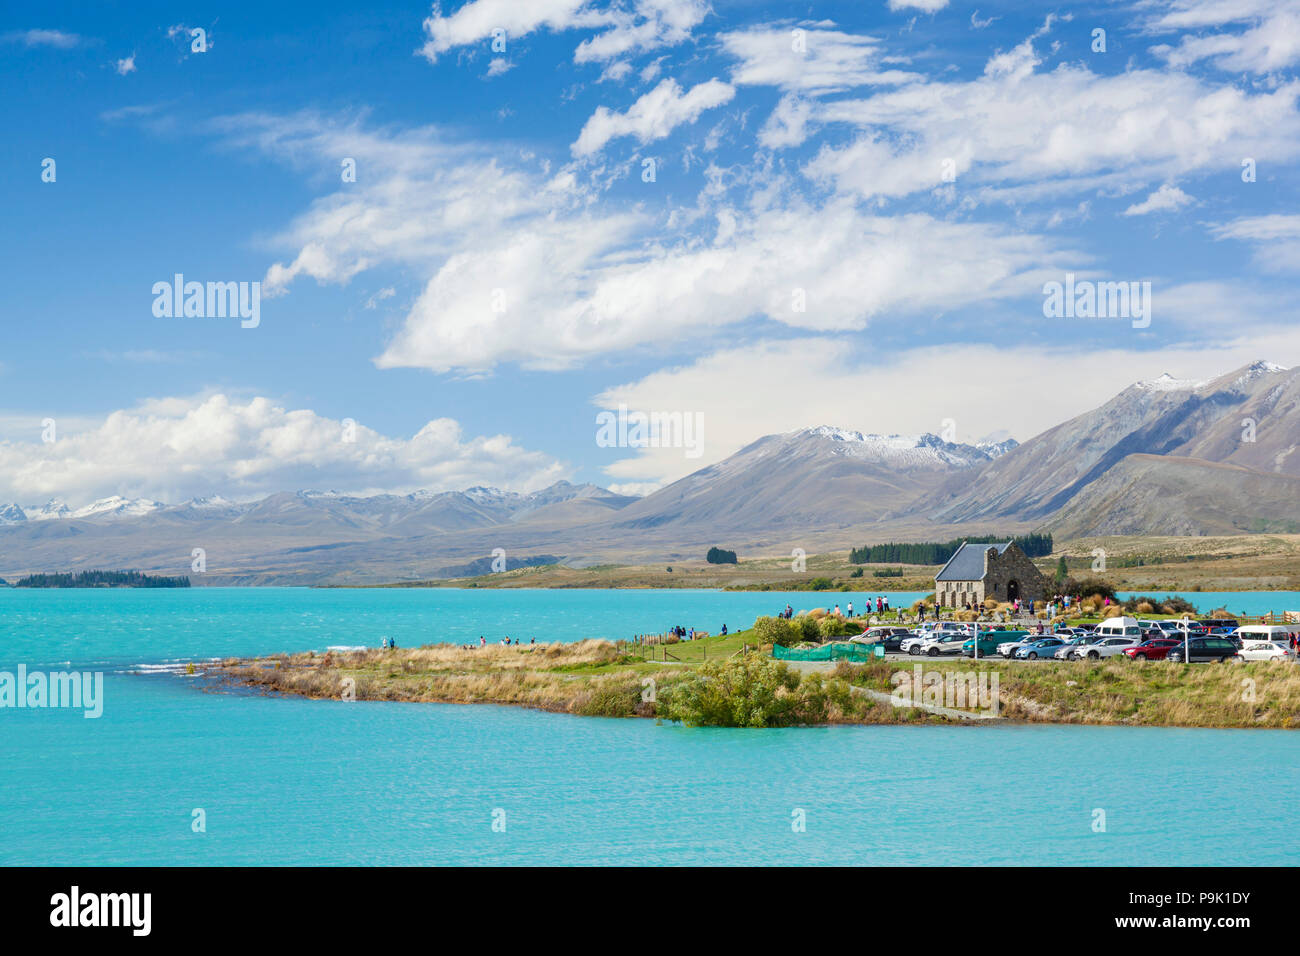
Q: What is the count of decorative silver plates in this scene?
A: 0